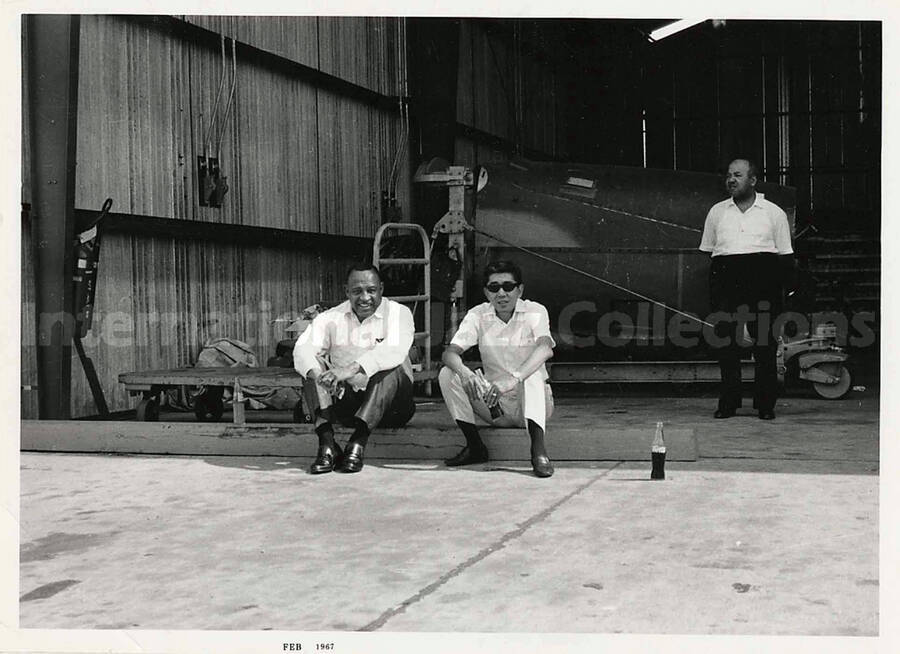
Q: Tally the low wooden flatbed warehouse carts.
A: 1